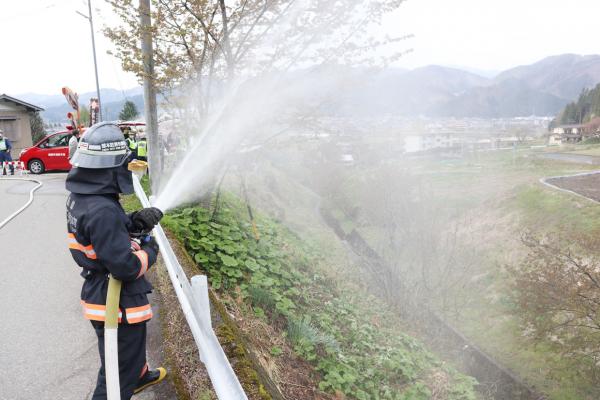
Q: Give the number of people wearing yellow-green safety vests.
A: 3